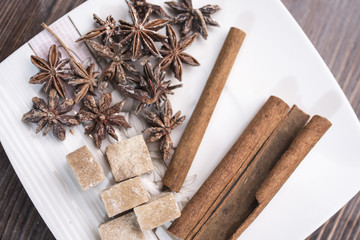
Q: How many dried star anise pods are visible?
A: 12